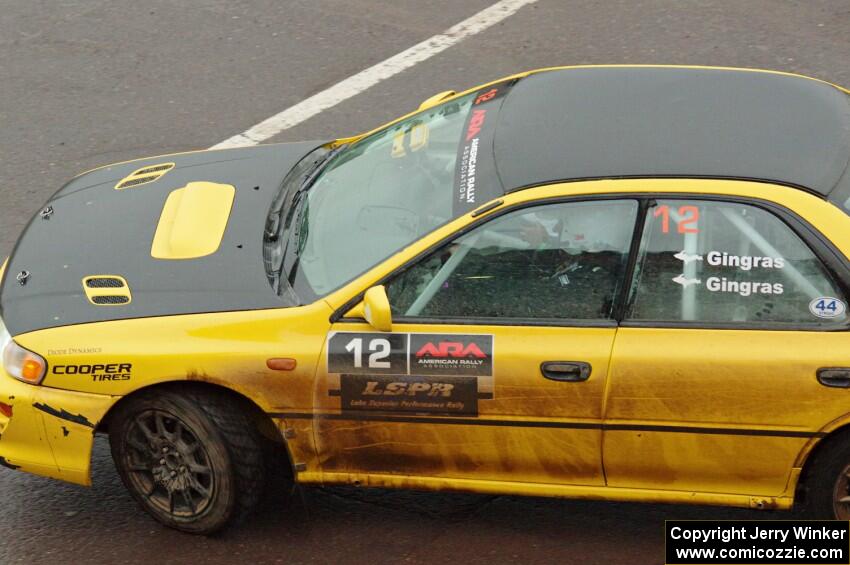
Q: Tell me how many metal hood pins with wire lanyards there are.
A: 2